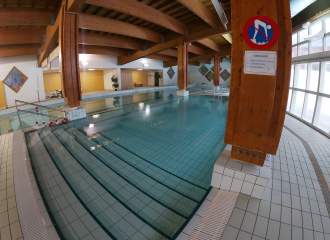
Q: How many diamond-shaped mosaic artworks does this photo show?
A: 6